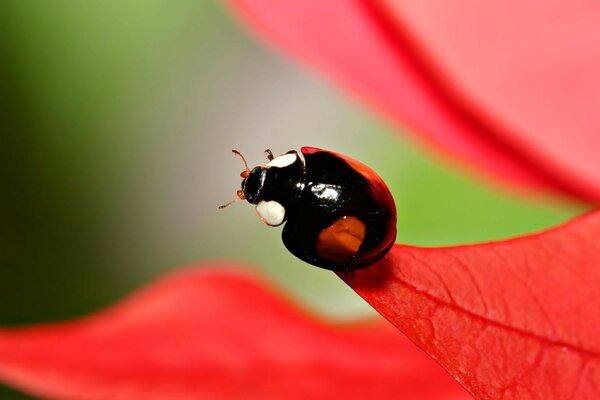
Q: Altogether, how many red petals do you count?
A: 3